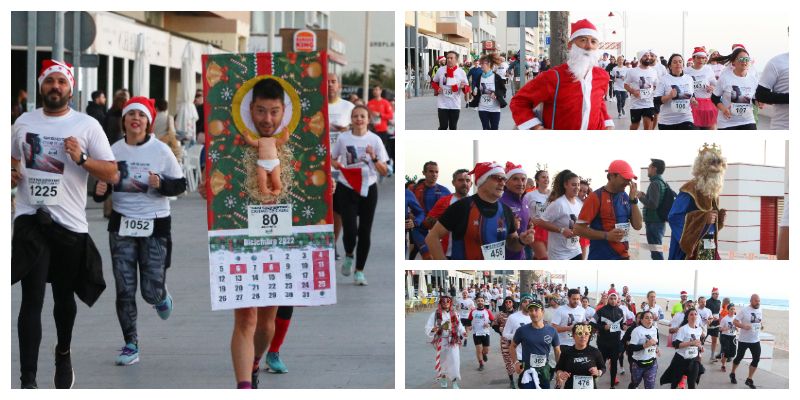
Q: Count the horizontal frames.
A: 3